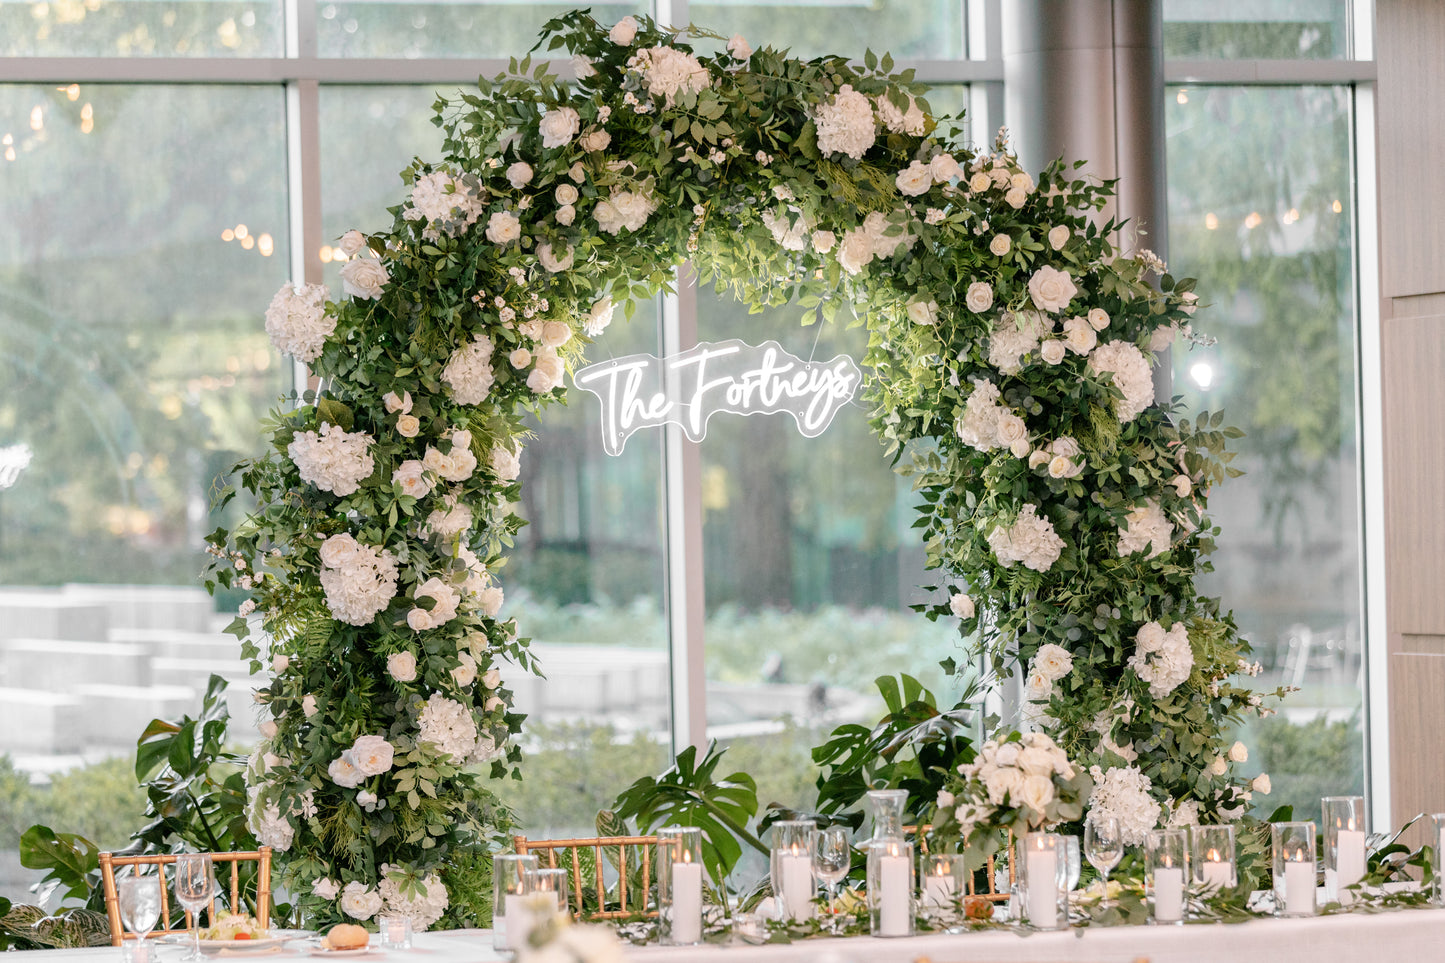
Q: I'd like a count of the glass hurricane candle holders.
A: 12